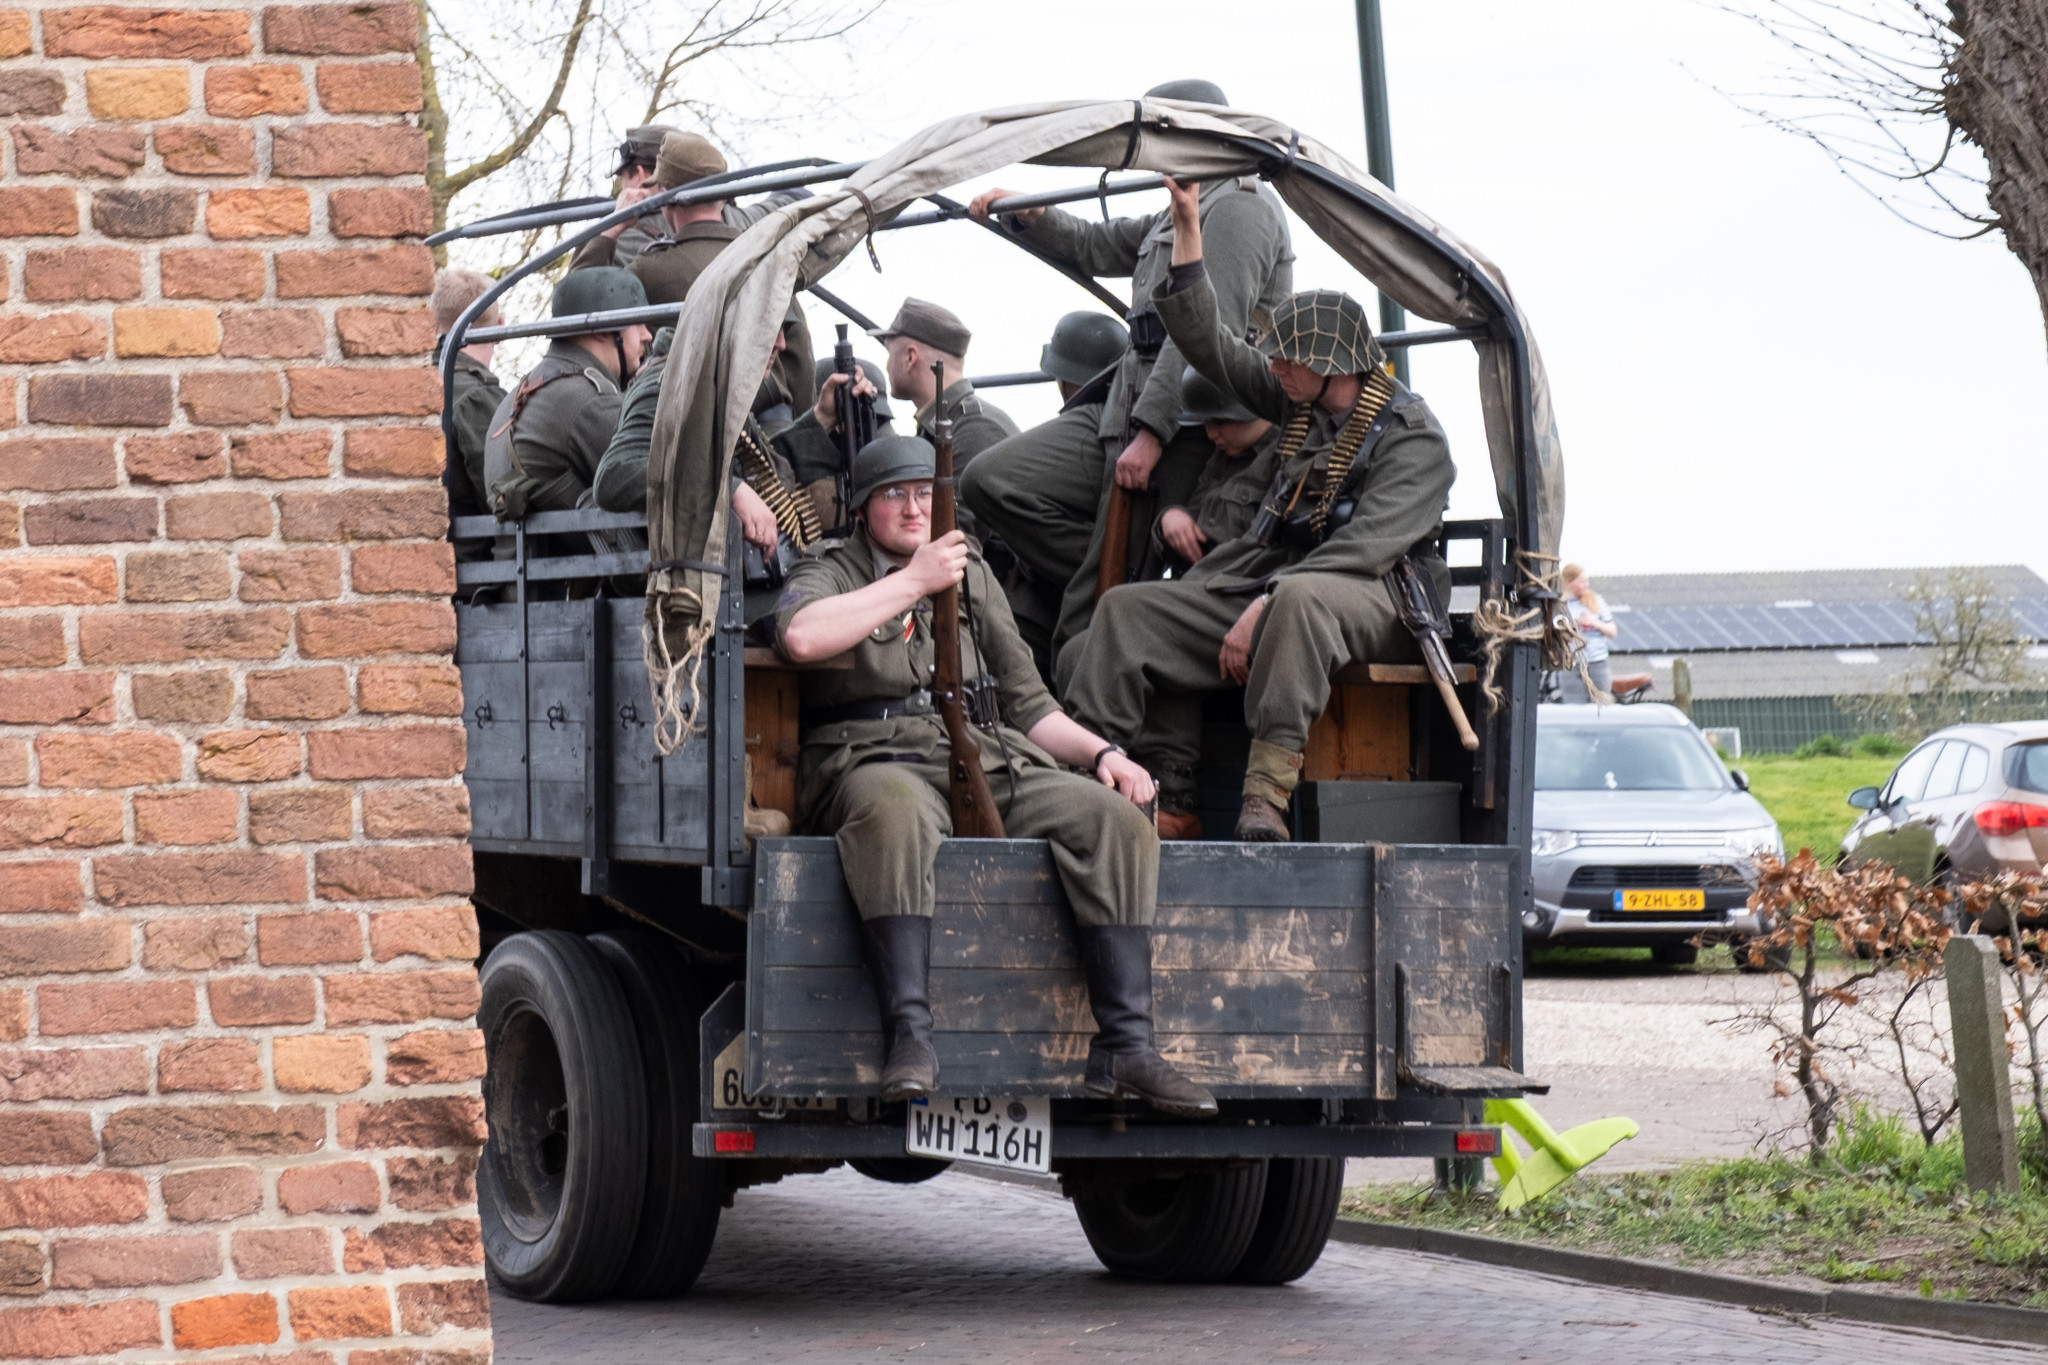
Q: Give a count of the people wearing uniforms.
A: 12